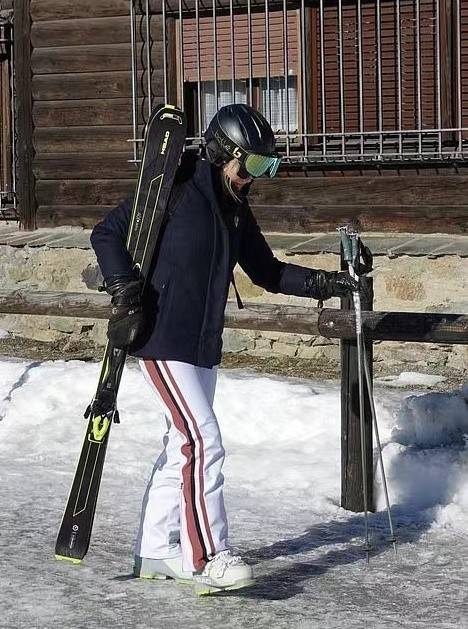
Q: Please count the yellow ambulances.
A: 0